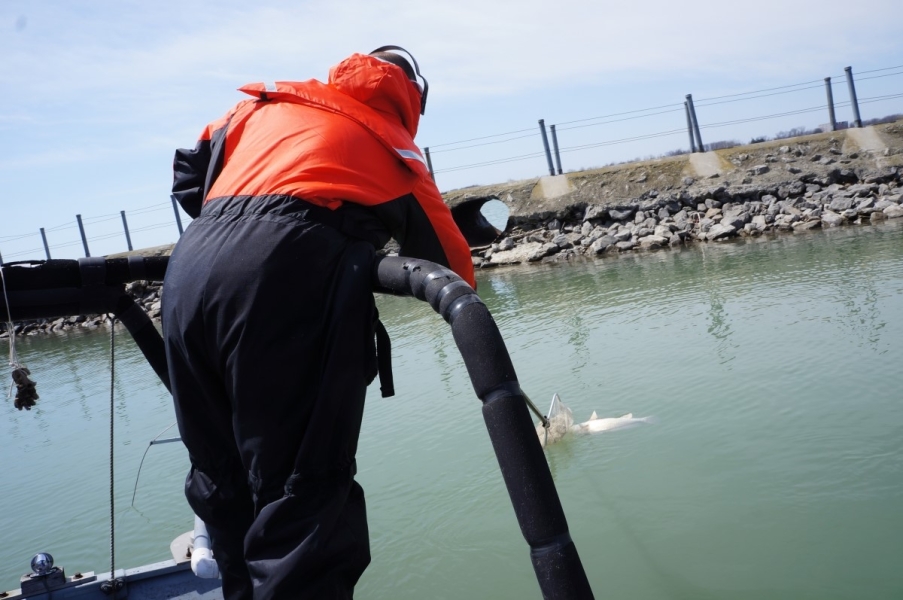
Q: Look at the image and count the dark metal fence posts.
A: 11